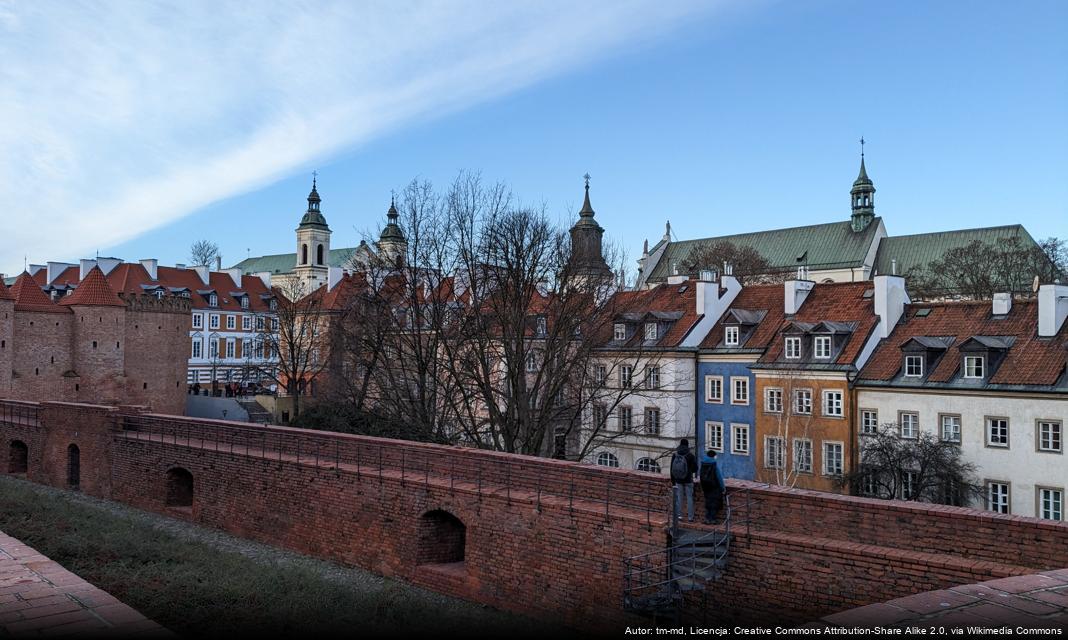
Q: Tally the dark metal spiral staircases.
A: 1